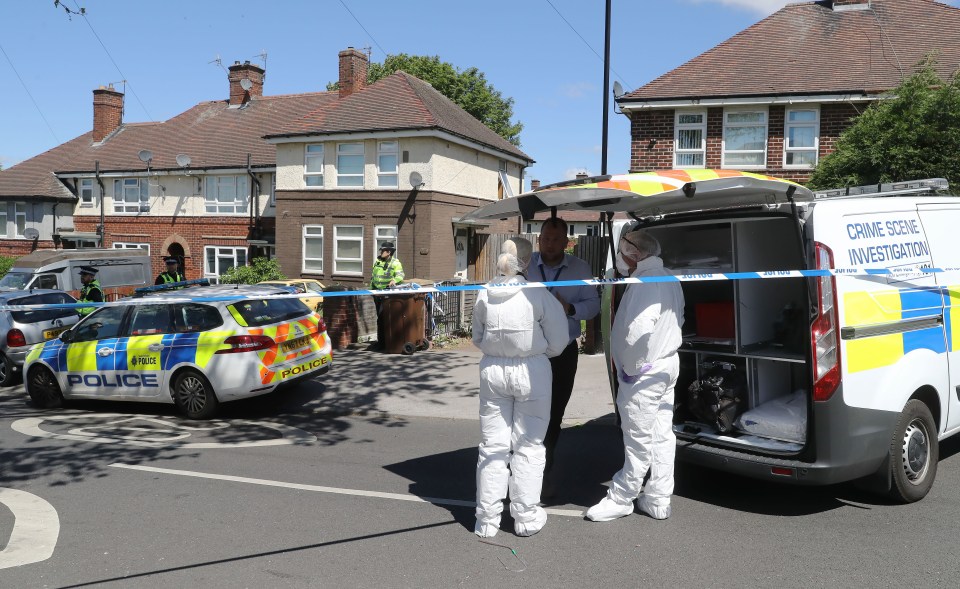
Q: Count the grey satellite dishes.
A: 6